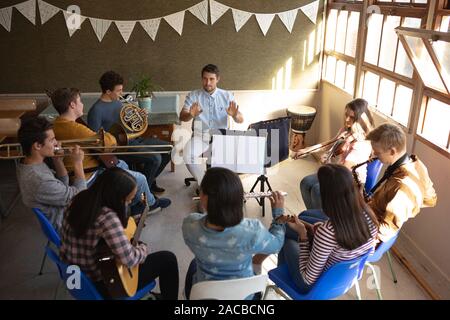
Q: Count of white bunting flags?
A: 14